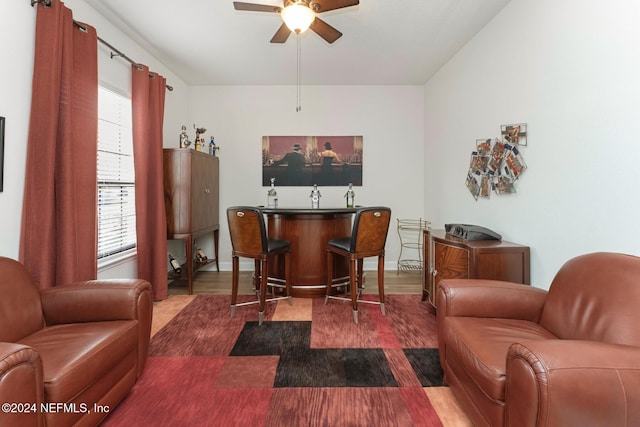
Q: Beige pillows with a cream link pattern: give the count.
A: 0